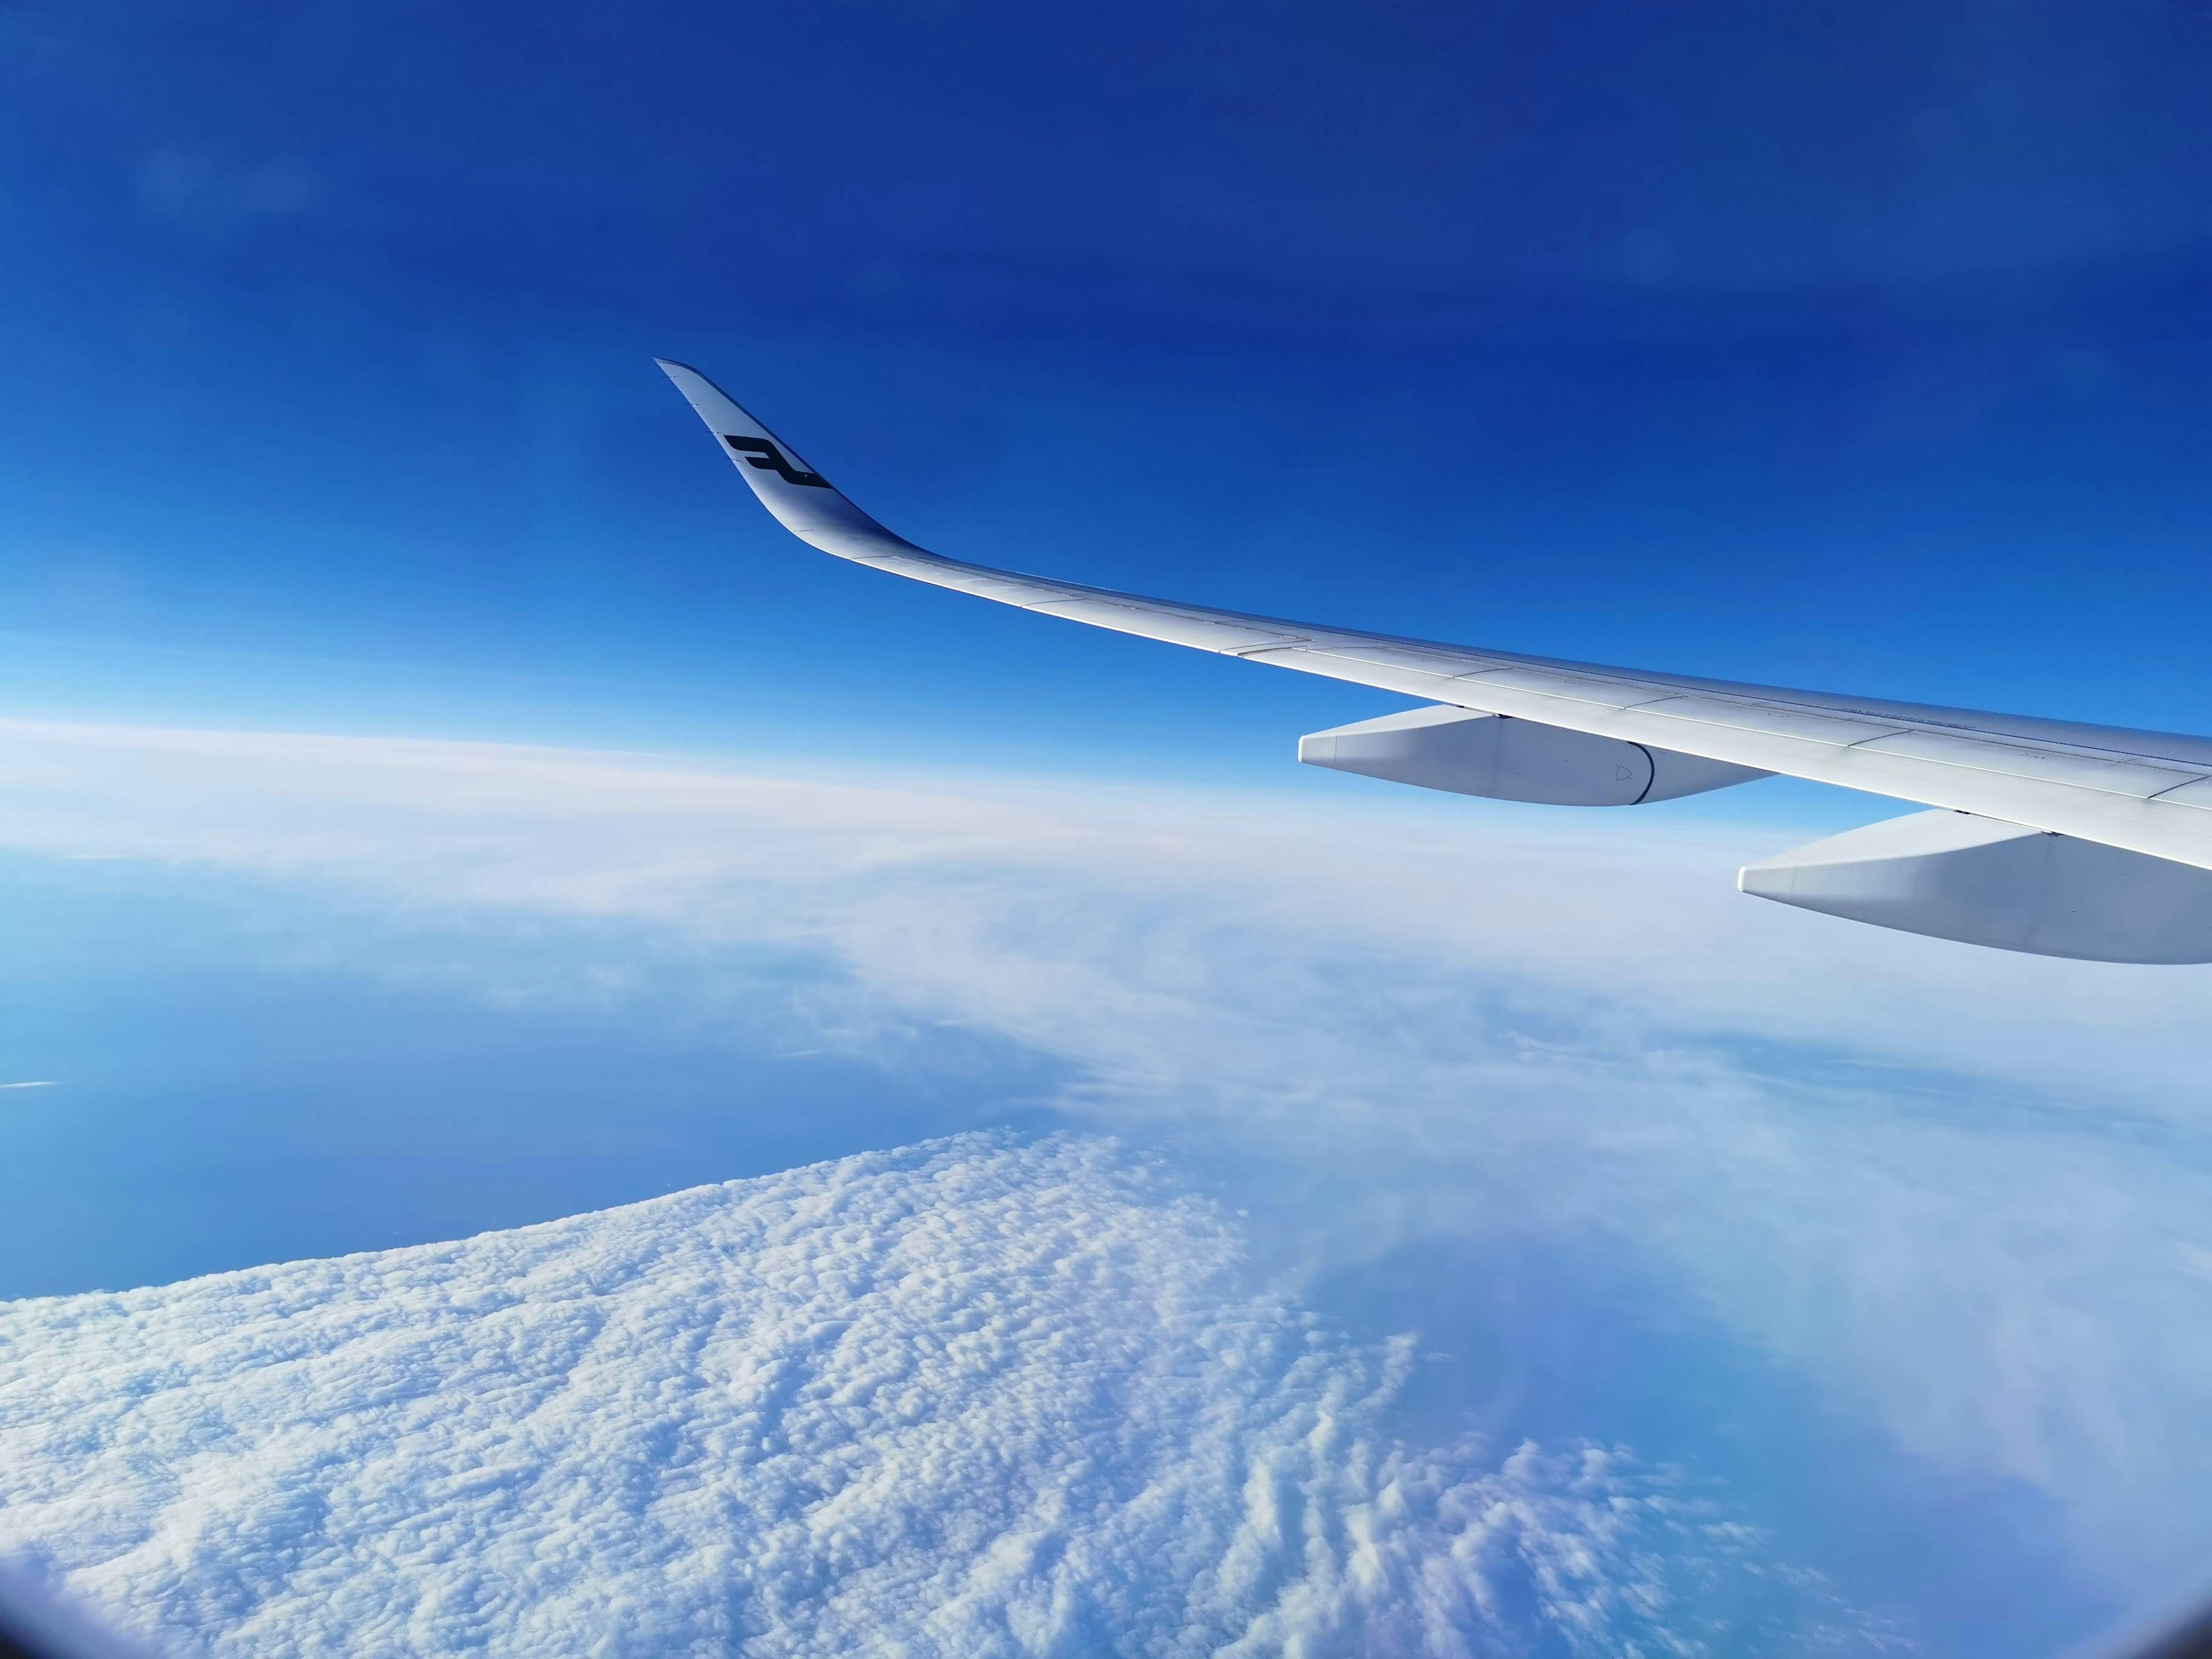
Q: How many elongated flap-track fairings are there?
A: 2